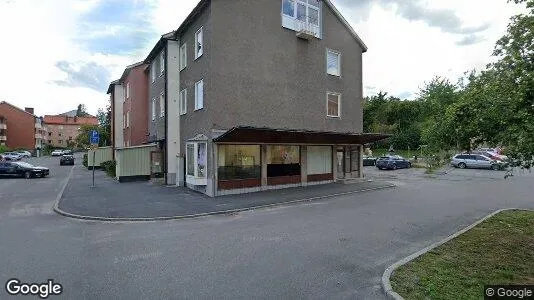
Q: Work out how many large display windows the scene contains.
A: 3